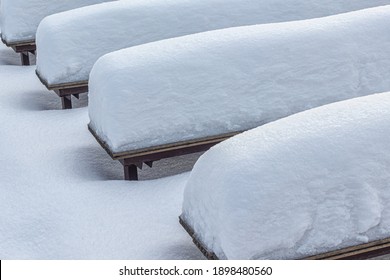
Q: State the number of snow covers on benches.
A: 4